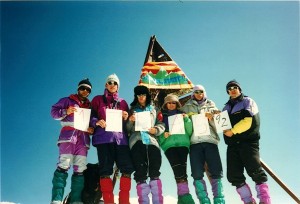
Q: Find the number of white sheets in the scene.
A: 6